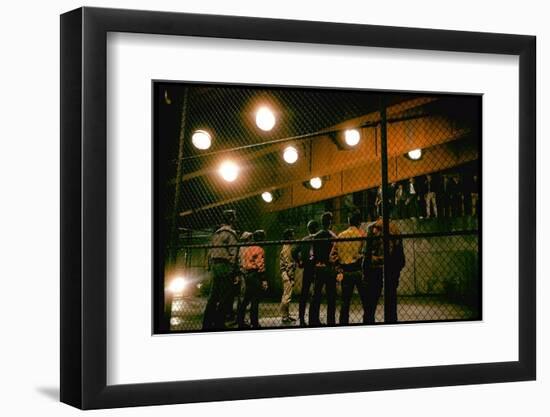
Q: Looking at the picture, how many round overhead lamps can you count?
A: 8